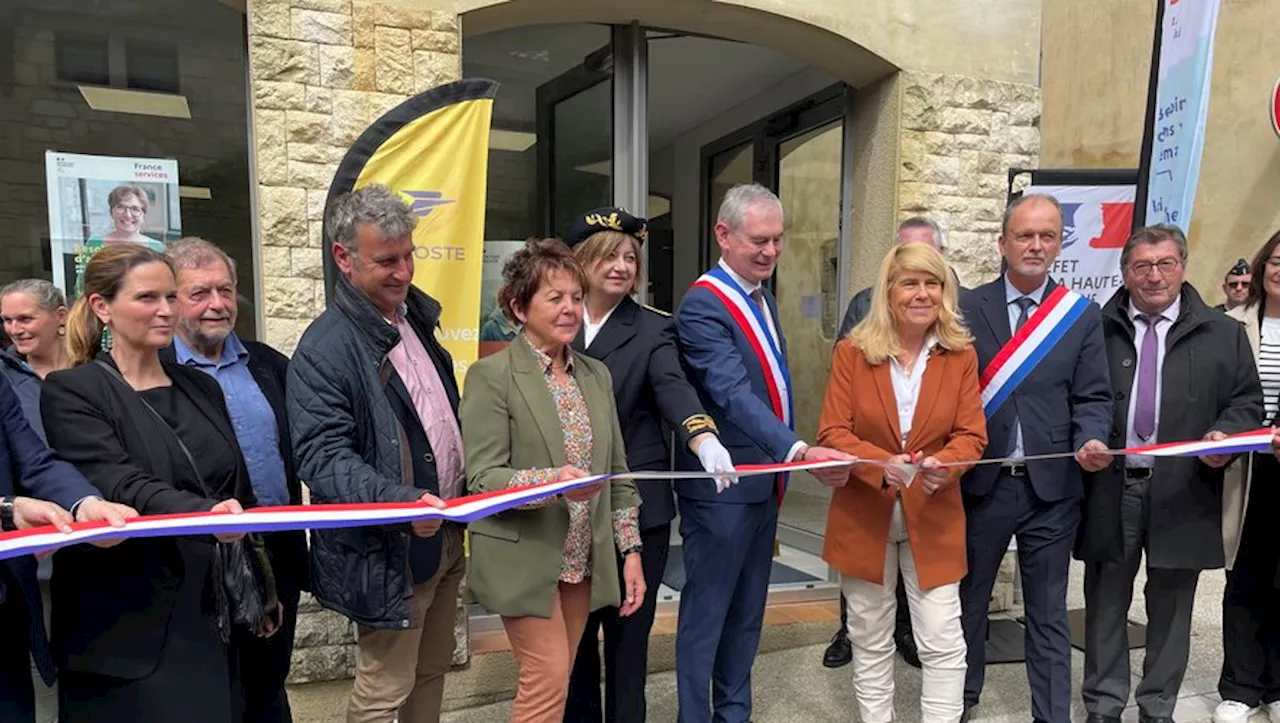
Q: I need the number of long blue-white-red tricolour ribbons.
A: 1